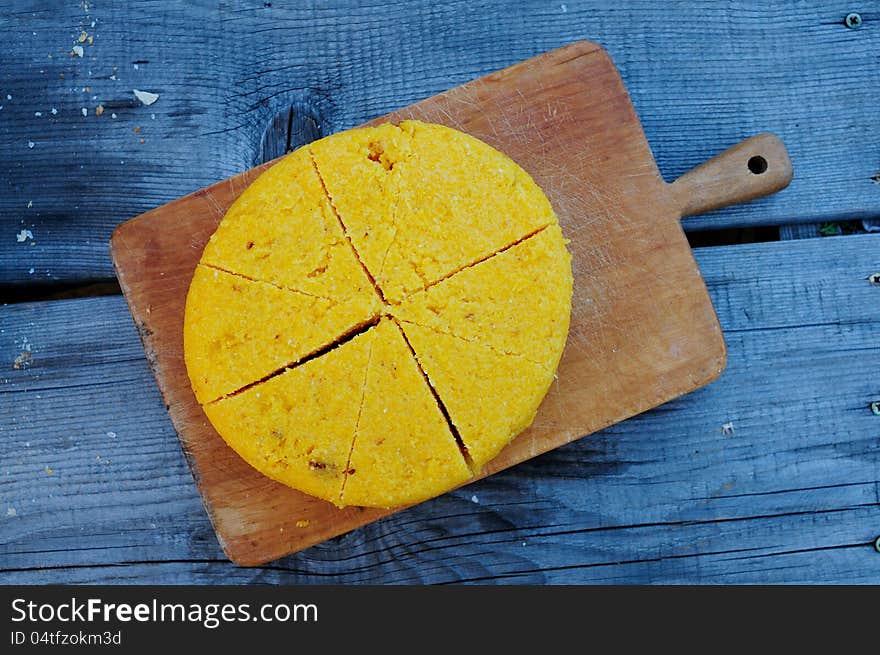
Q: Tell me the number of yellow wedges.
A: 8